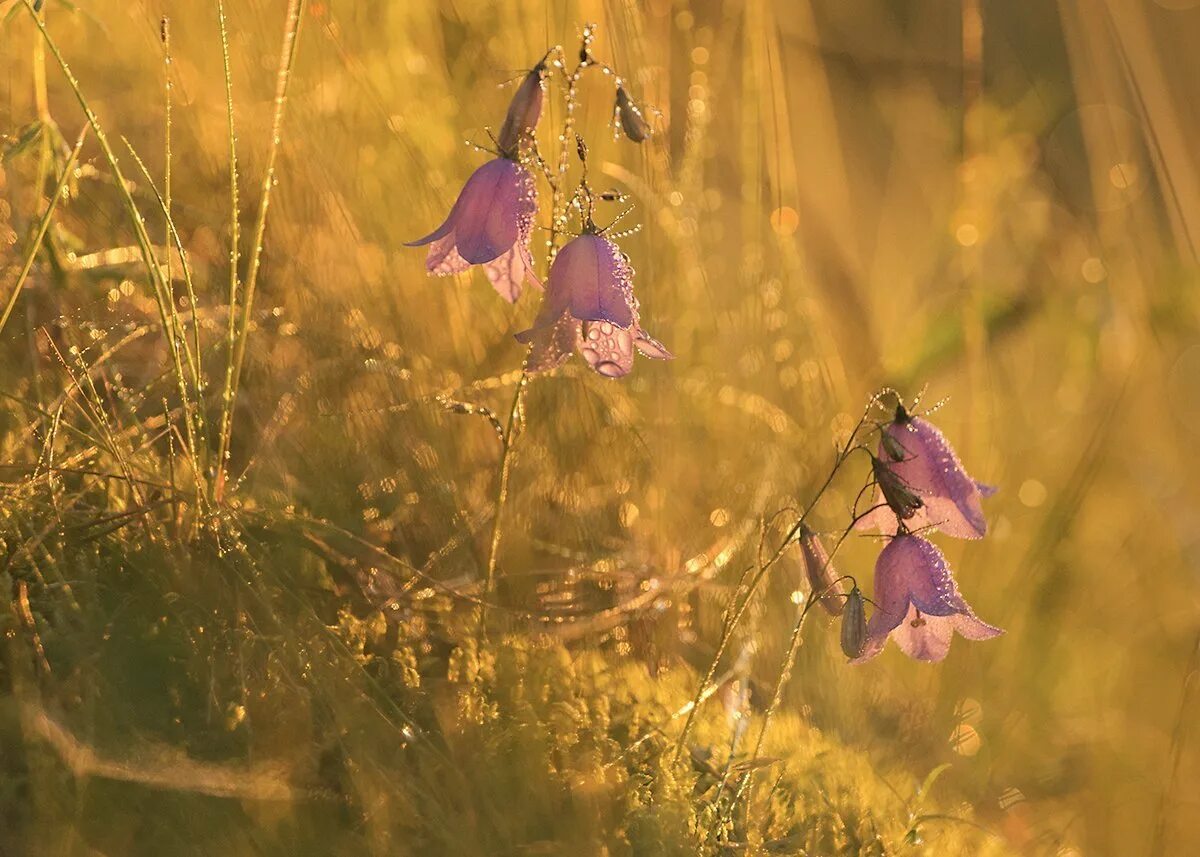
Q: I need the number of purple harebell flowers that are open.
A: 4